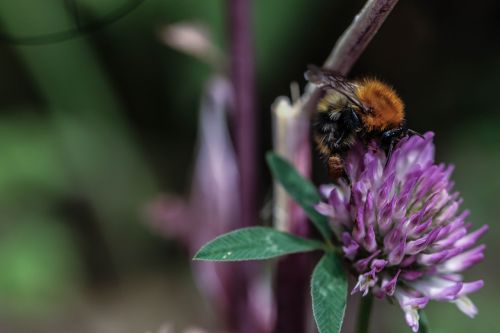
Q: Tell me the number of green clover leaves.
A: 3